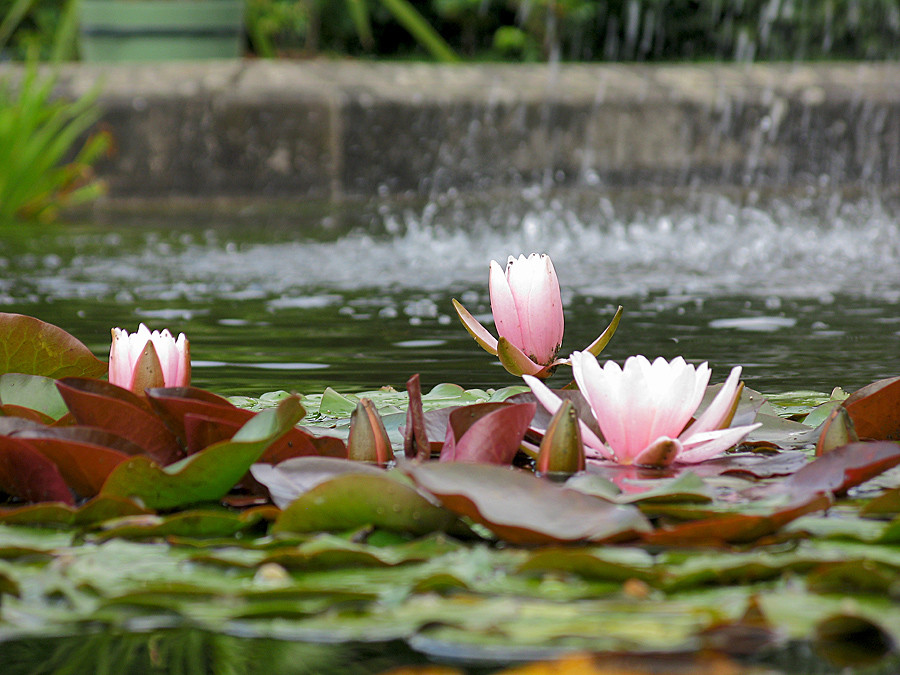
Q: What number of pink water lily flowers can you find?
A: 3